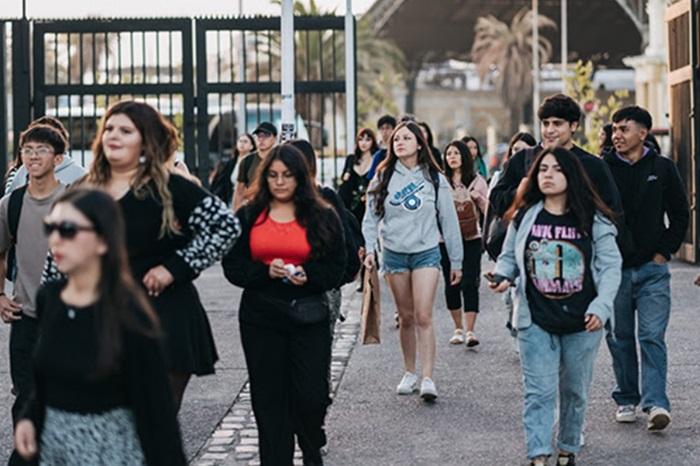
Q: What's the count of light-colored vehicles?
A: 1